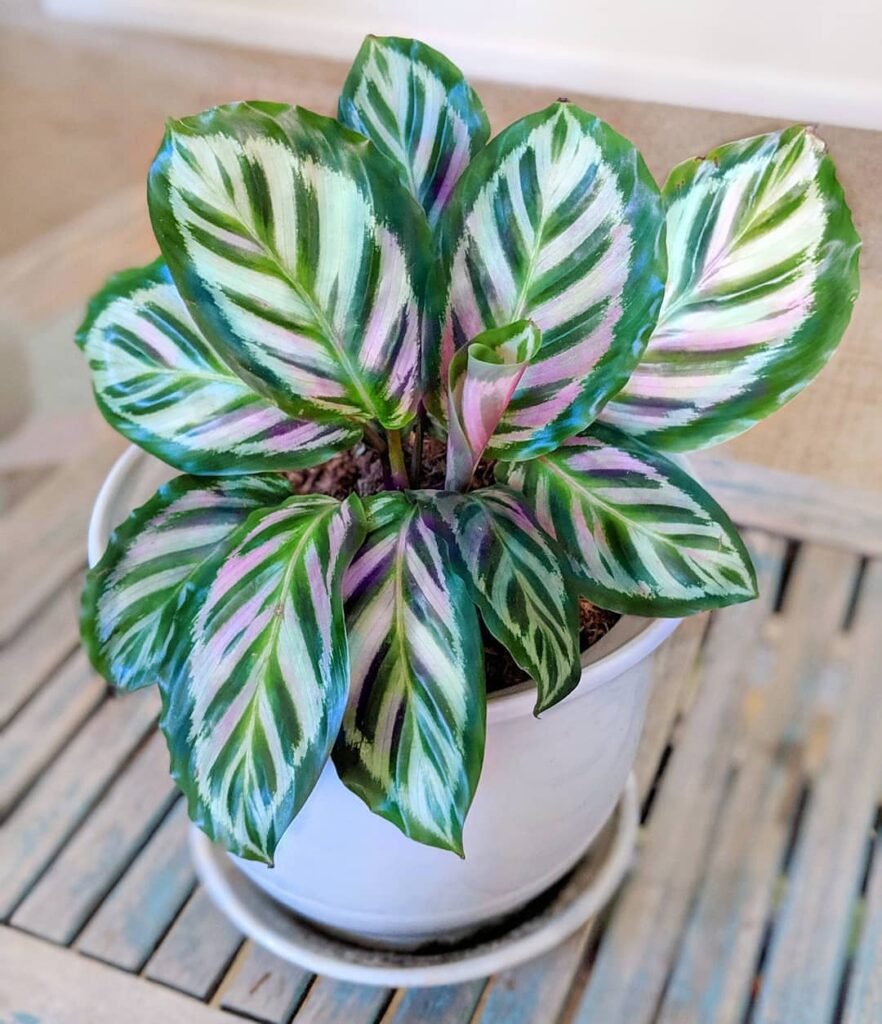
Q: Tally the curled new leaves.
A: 1